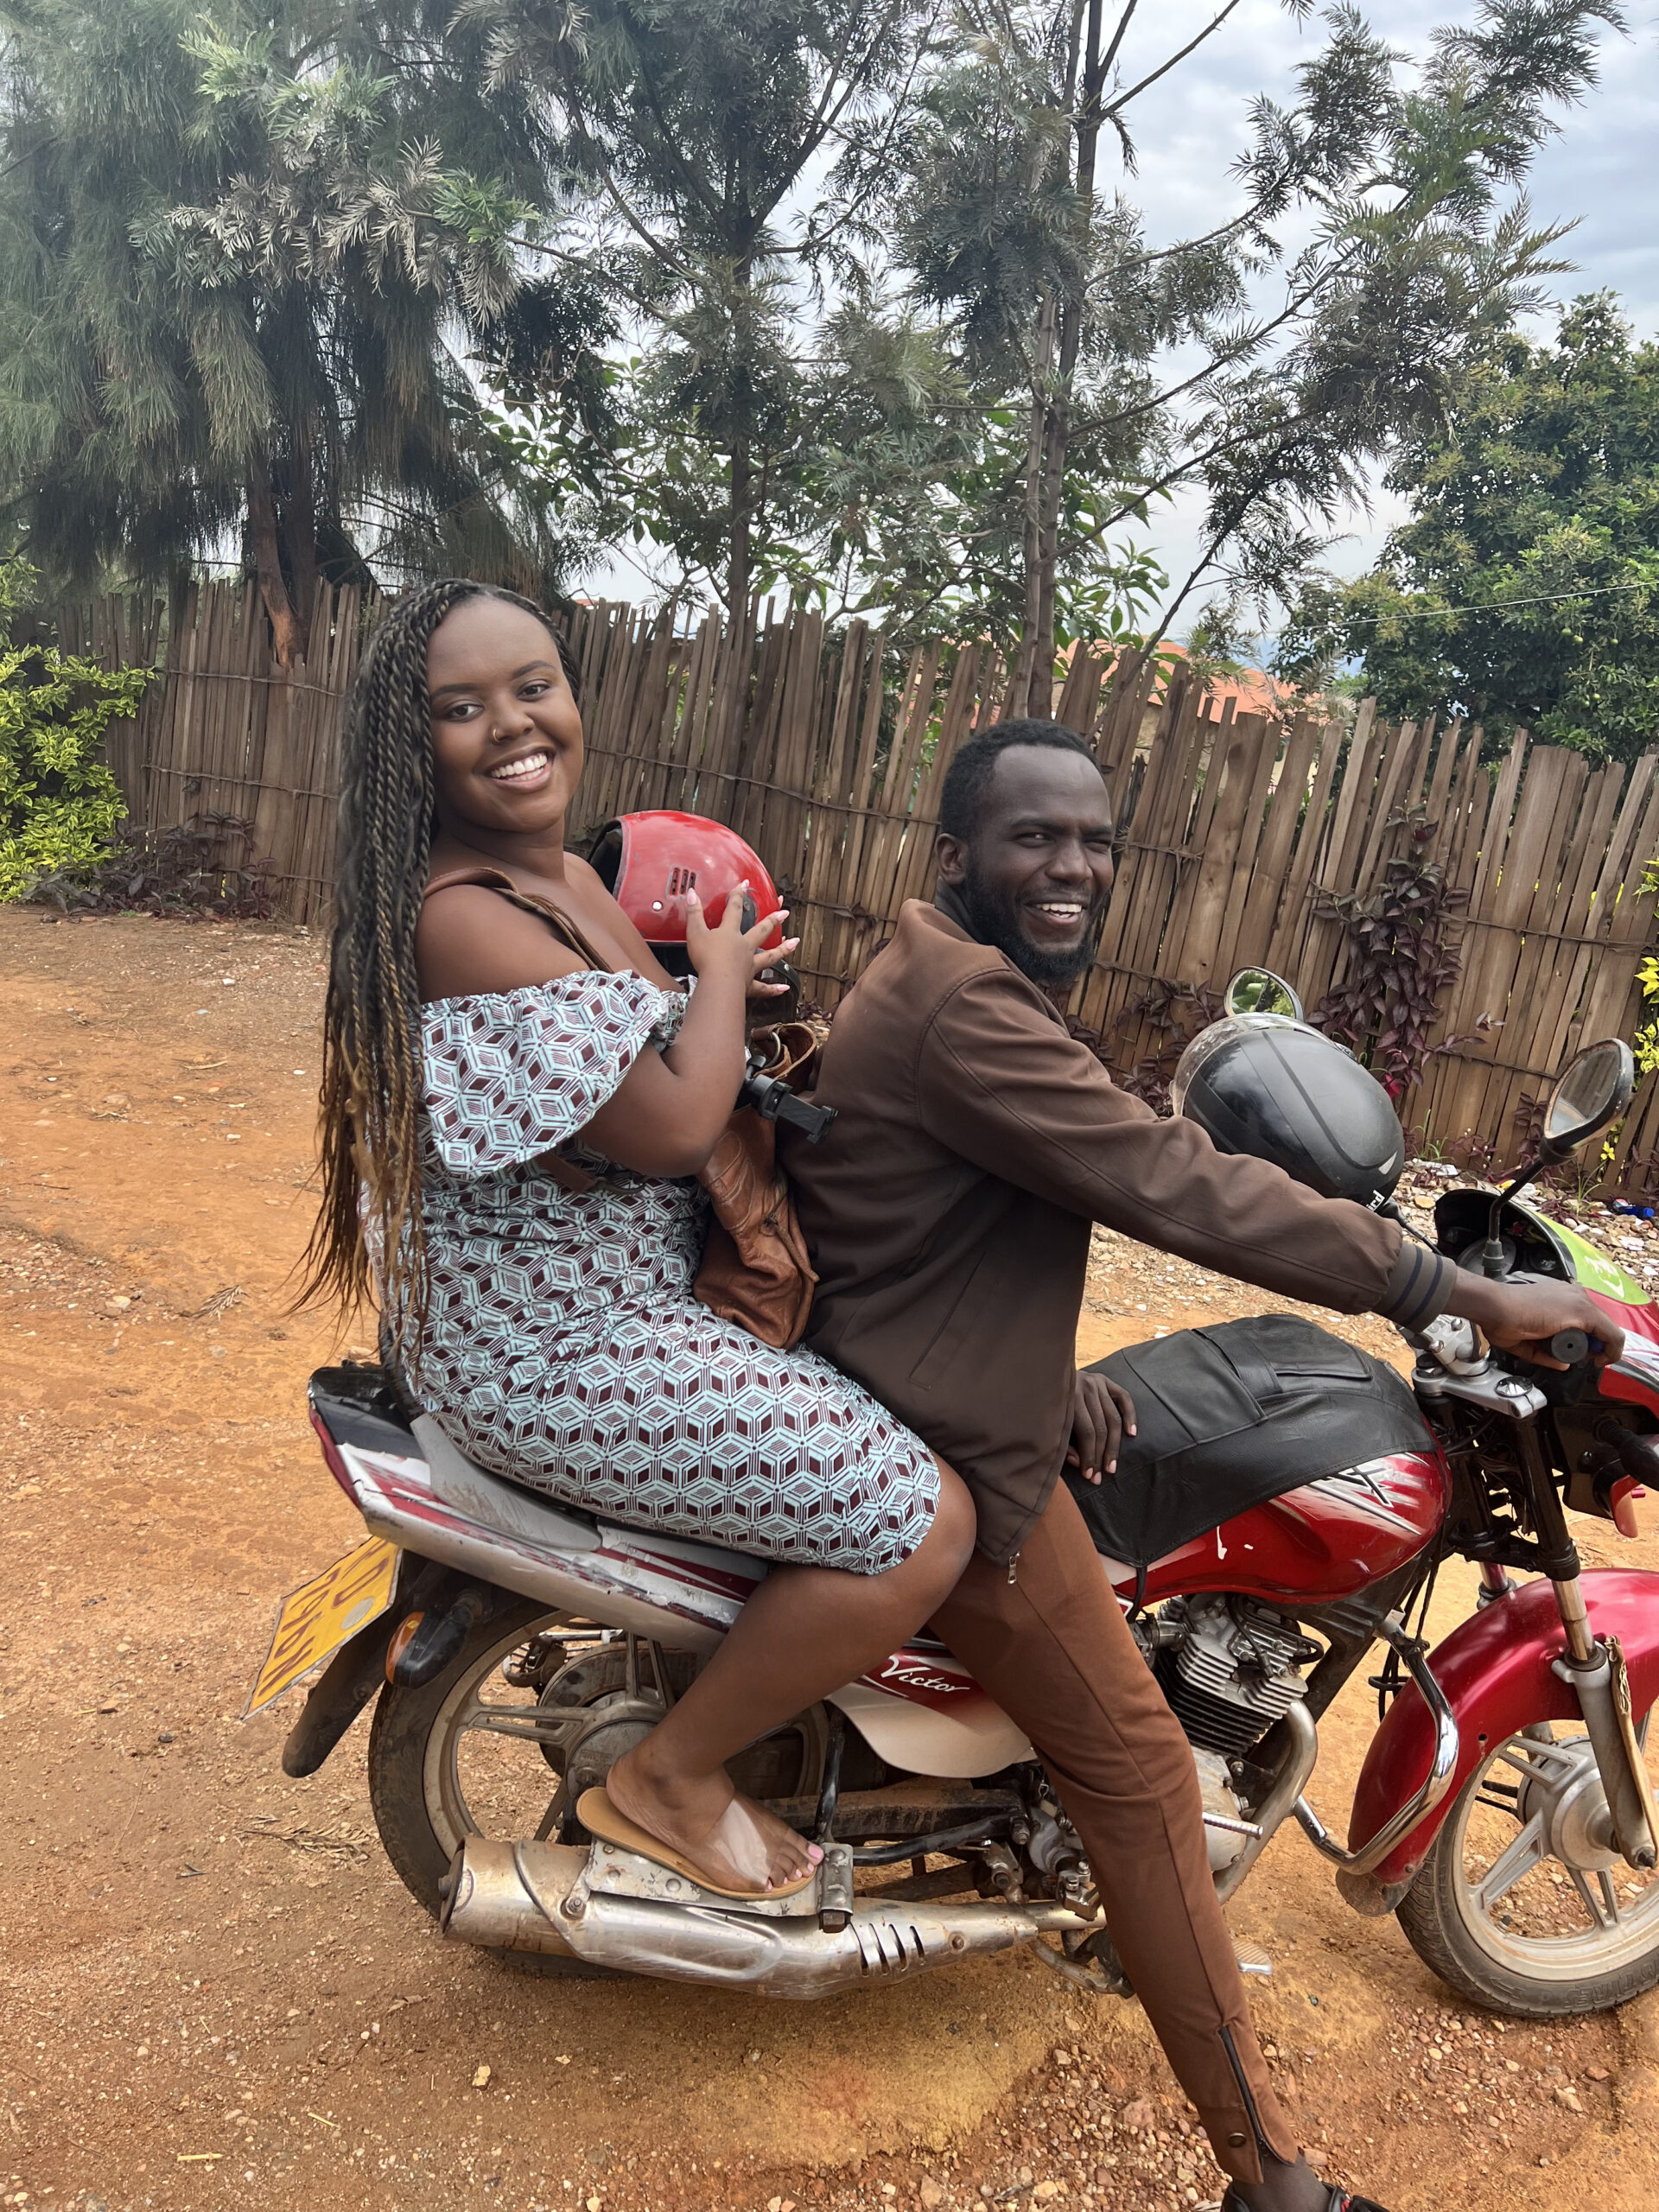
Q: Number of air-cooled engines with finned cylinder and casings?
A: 1